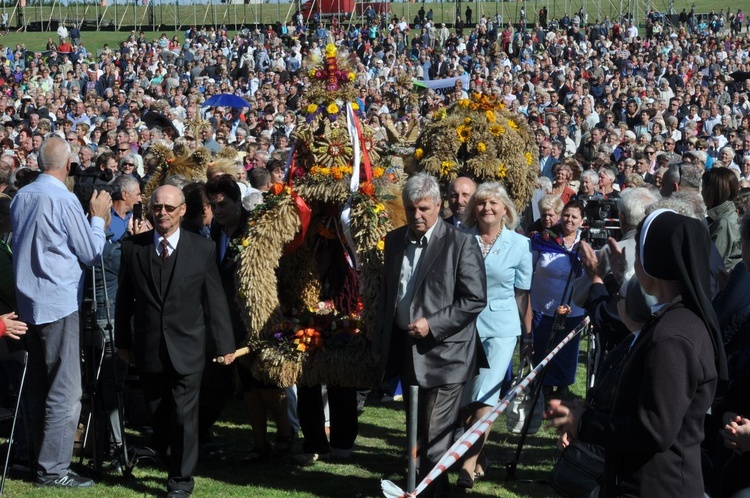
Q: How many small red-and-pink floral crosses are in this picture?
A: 1